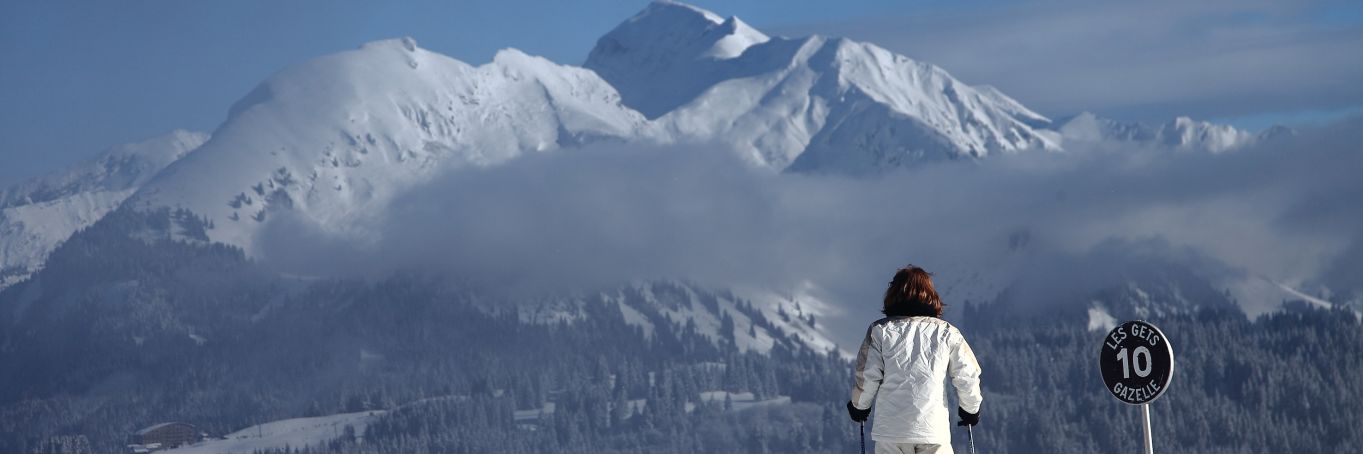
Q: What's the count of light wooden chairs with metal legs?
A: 0